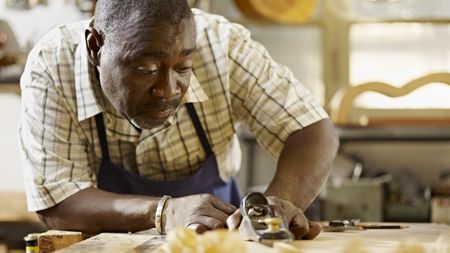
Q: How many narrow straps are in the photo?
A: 2